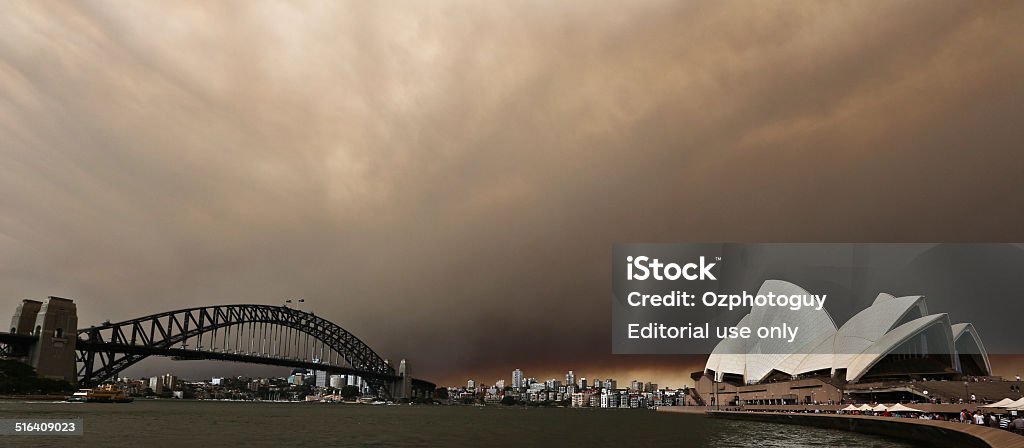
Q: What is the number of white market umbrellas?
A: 6